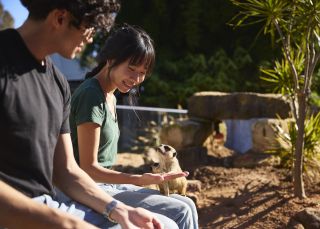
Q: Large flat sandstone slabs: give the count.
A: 1